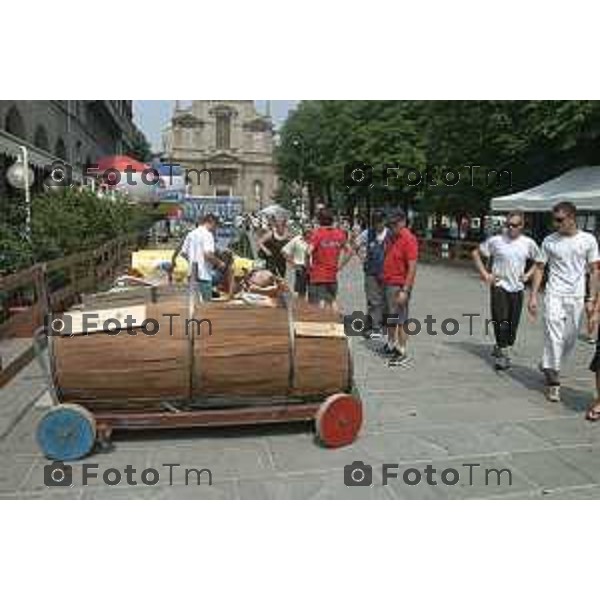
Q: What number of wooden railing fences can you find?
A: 2